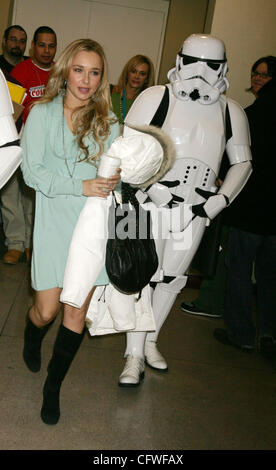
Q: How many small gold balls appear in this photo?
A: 0